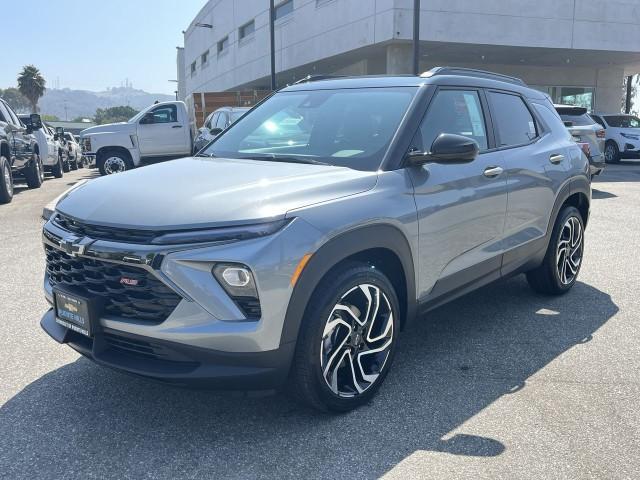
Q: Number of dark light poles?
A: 2